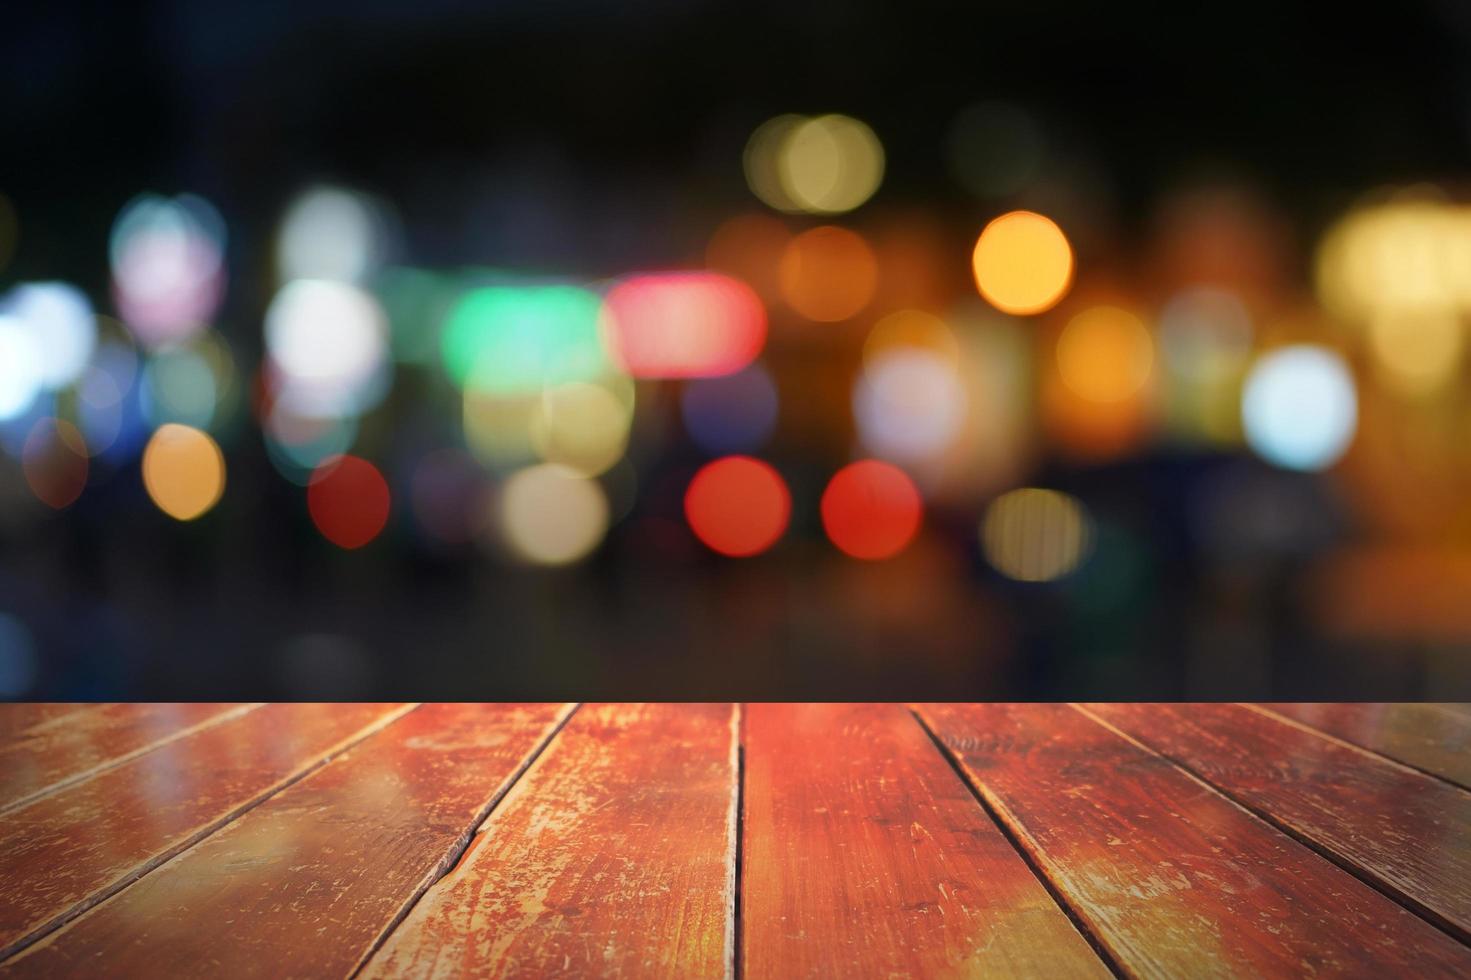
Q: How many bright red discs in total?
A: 2